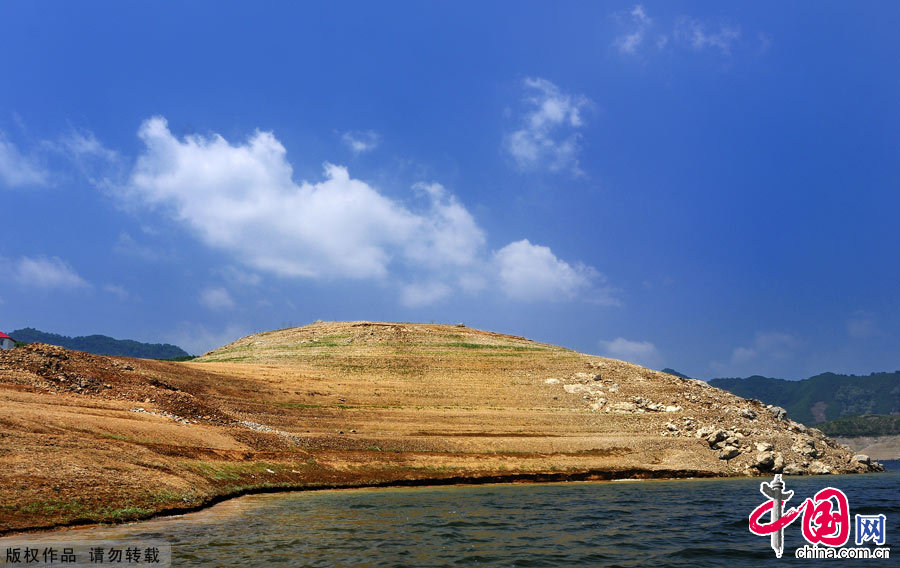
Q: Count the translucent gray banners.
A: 1